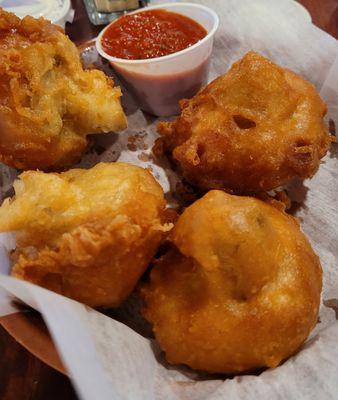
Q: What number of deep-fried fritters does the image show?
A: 4